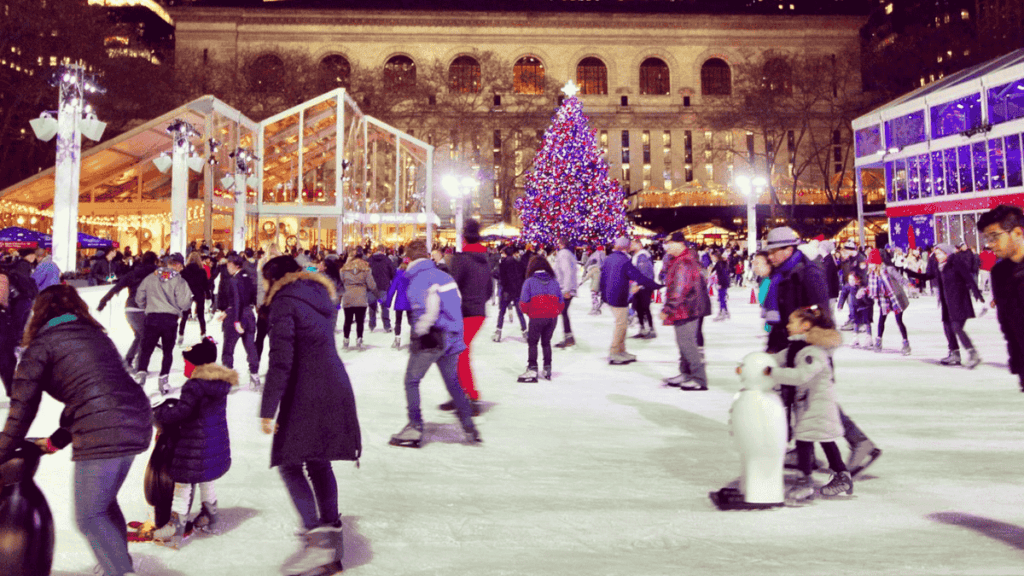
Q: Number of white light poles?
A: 5